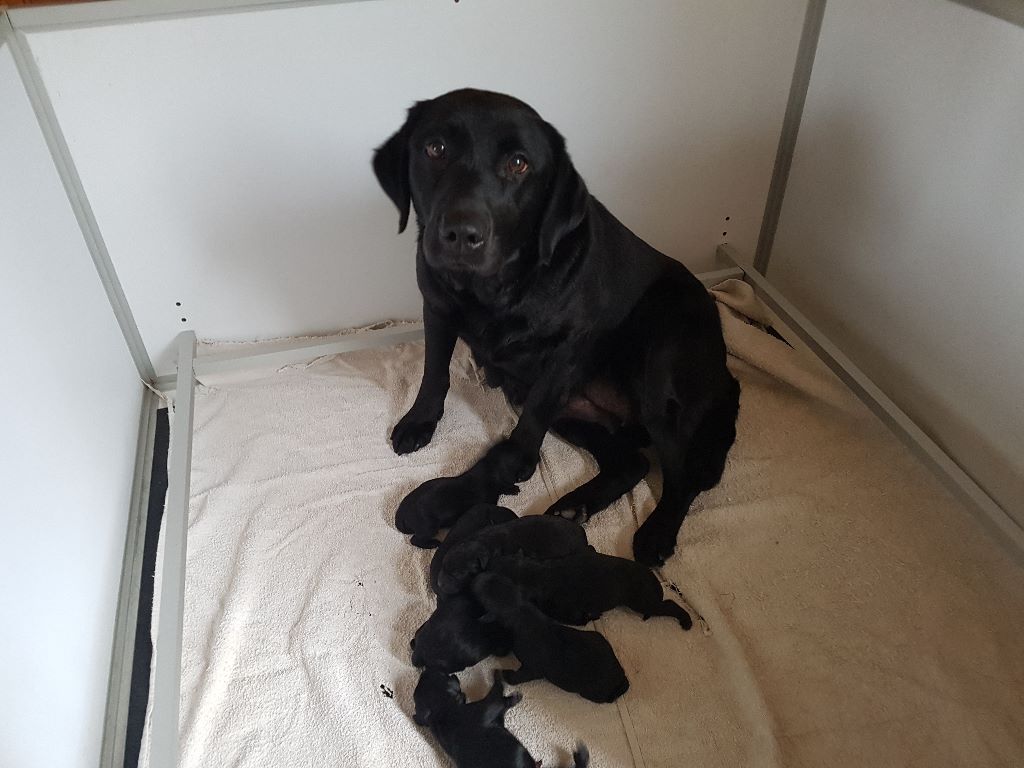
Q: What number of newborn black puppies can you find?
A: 7